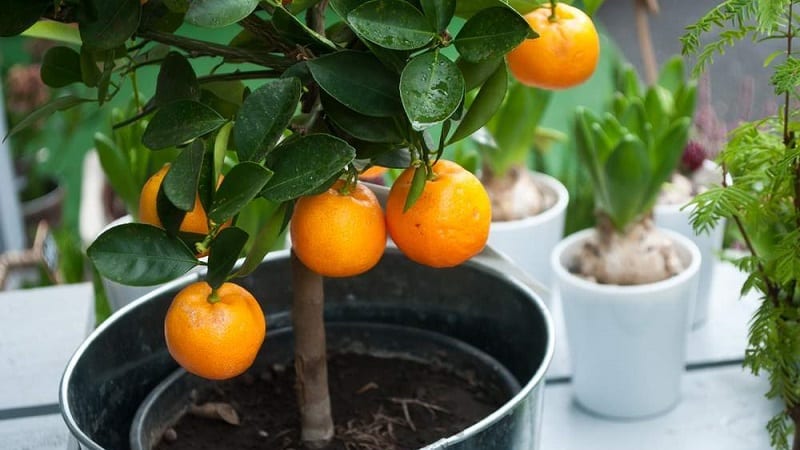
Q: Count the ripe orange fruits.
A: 5